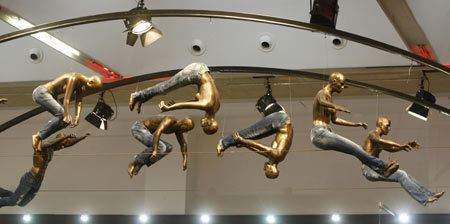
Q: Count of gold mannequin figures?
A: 7